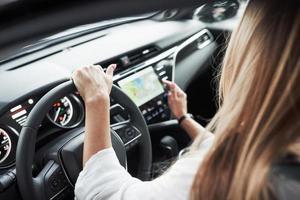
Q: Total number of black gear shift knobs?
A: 1